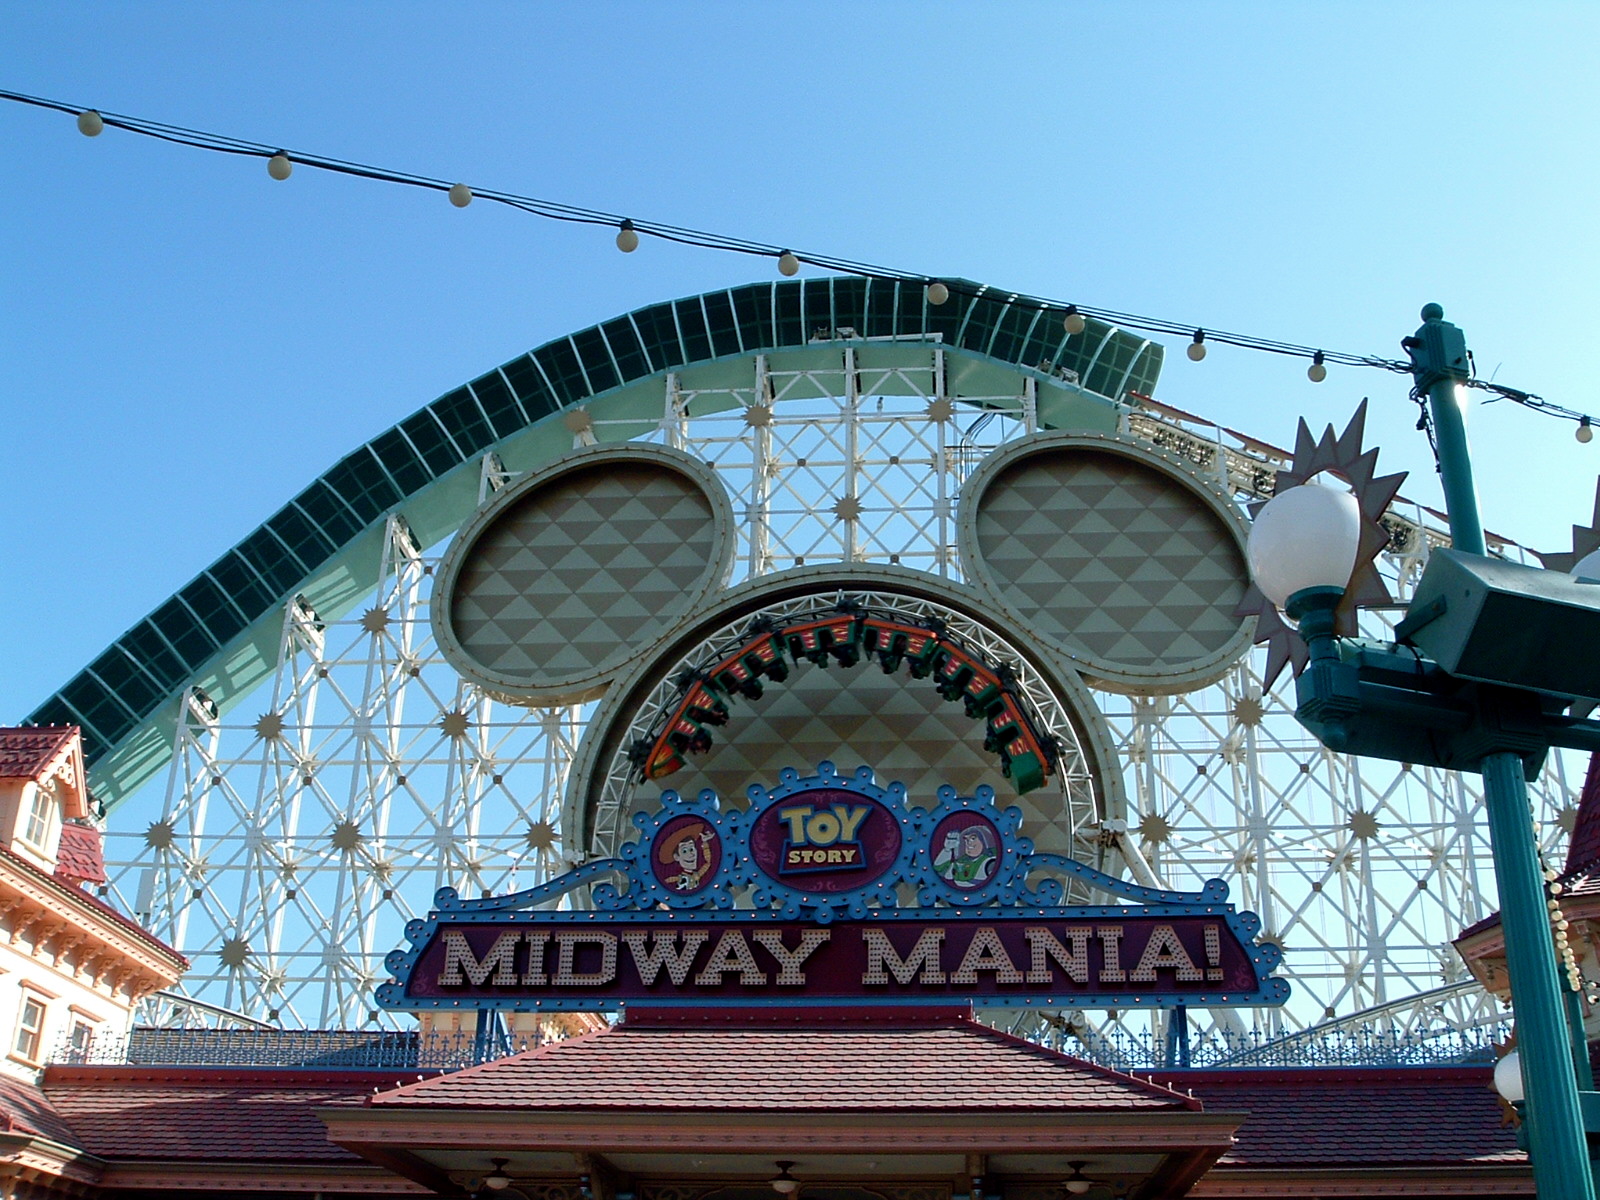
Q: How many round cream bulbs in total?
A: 10